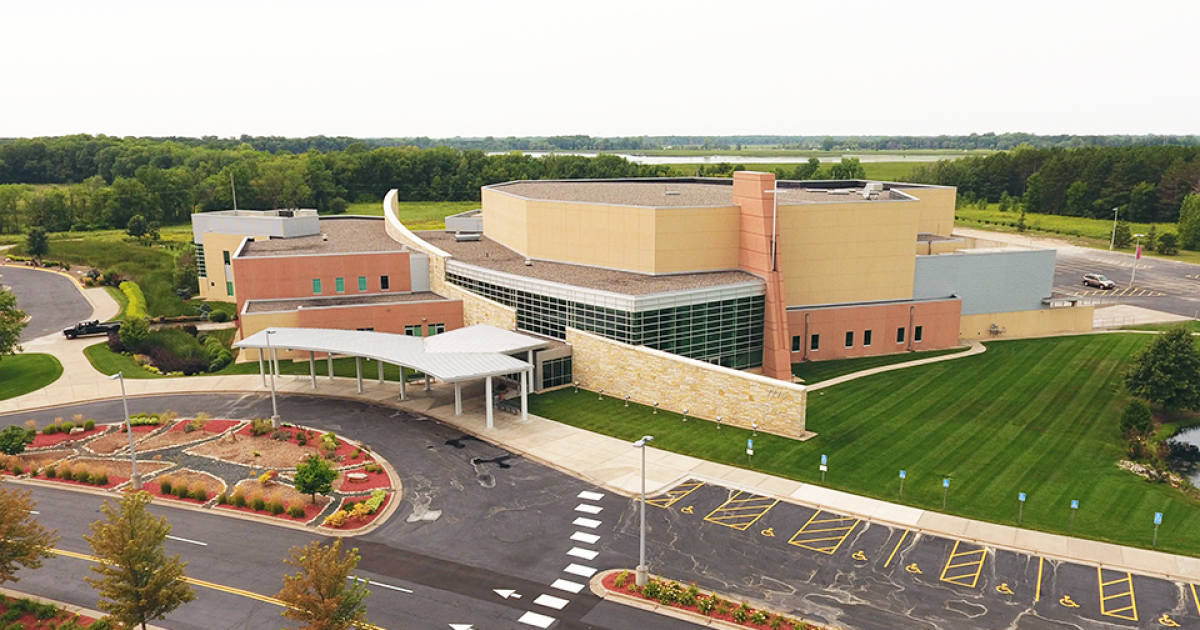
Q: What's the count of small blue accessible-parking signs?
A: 7